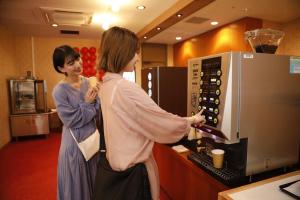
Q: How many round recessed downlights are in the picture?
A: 7